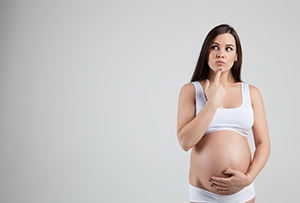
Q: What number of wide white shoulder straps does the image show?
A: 2